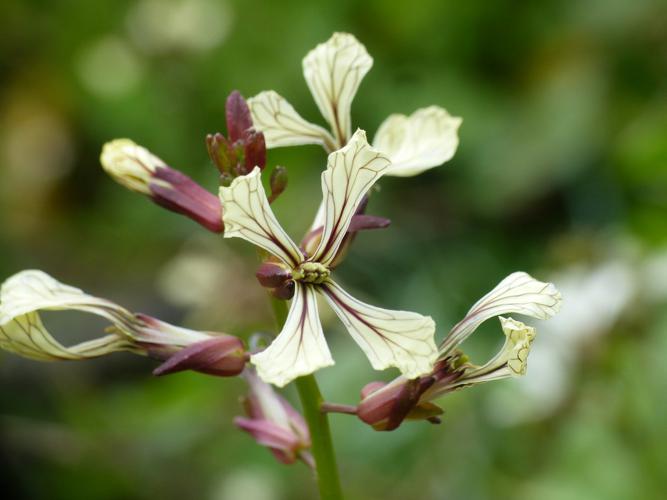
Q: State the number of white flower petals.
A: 11